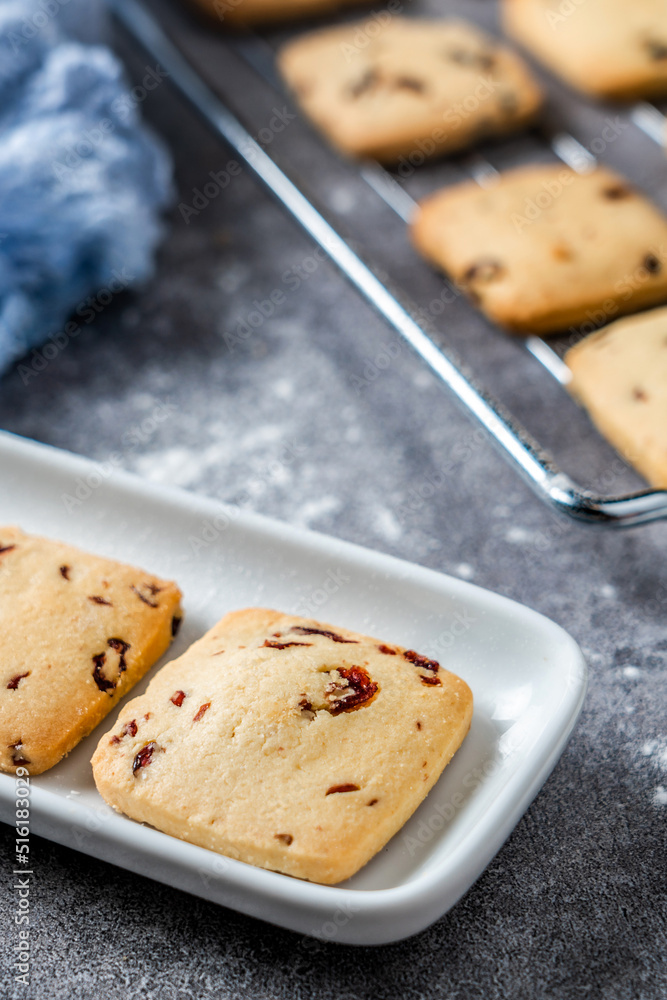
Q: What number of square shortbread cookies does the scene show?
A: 7